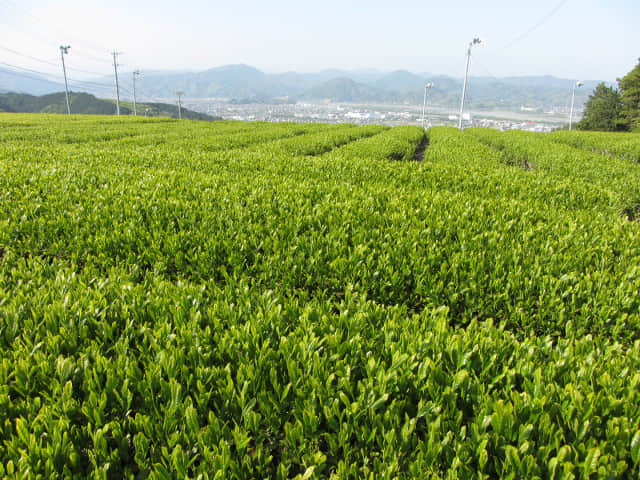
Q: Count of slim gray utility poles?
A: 7